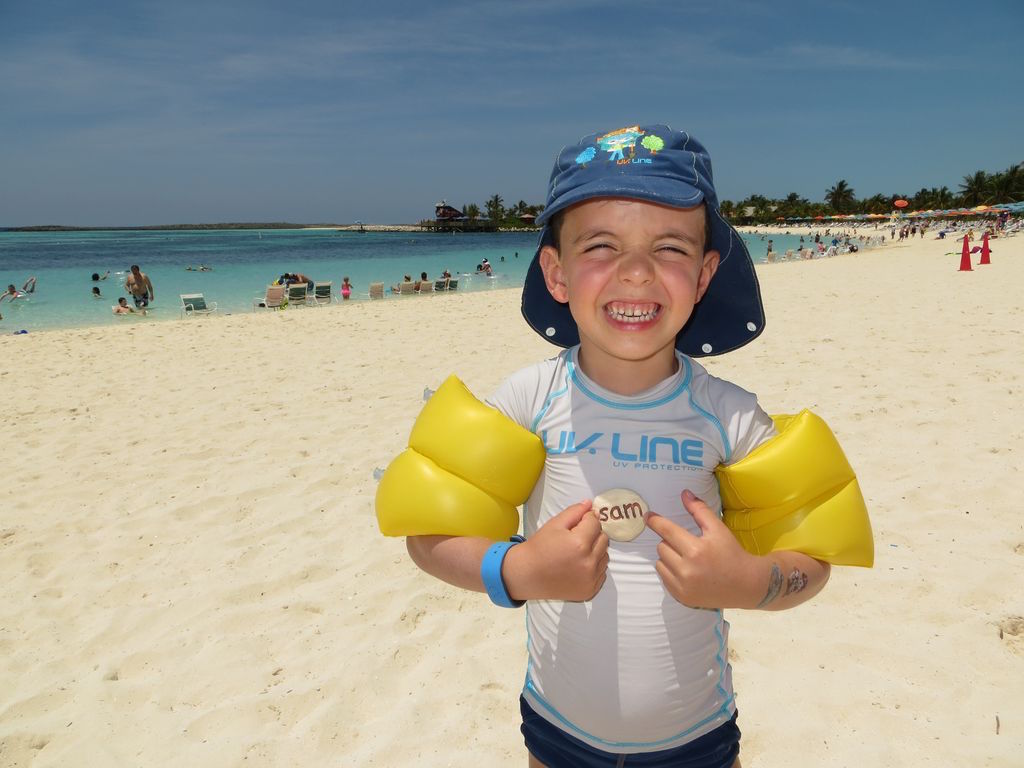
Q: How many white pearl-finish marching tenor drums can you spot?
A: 0